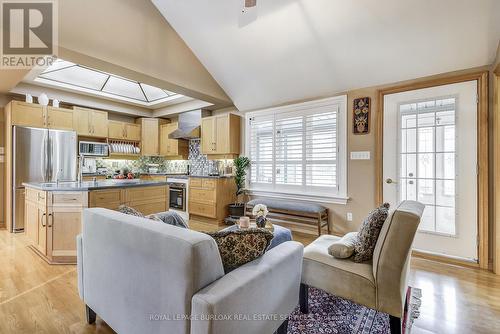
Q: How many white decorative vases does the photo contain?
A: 3